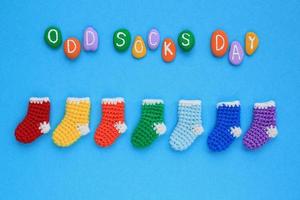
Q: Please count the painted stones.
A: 11